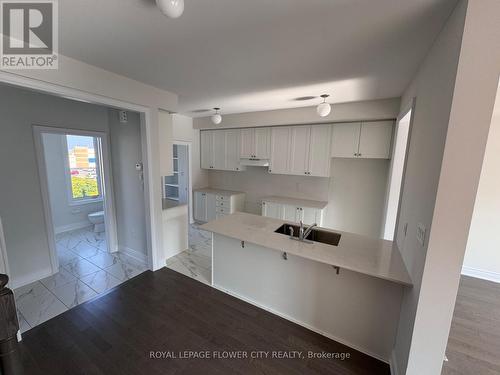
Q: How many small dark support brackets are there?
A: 3